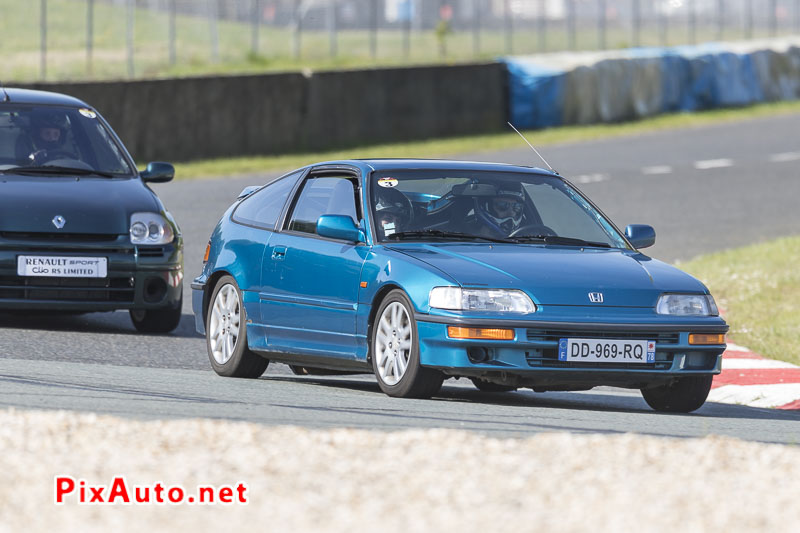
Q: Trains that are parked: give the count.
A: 0